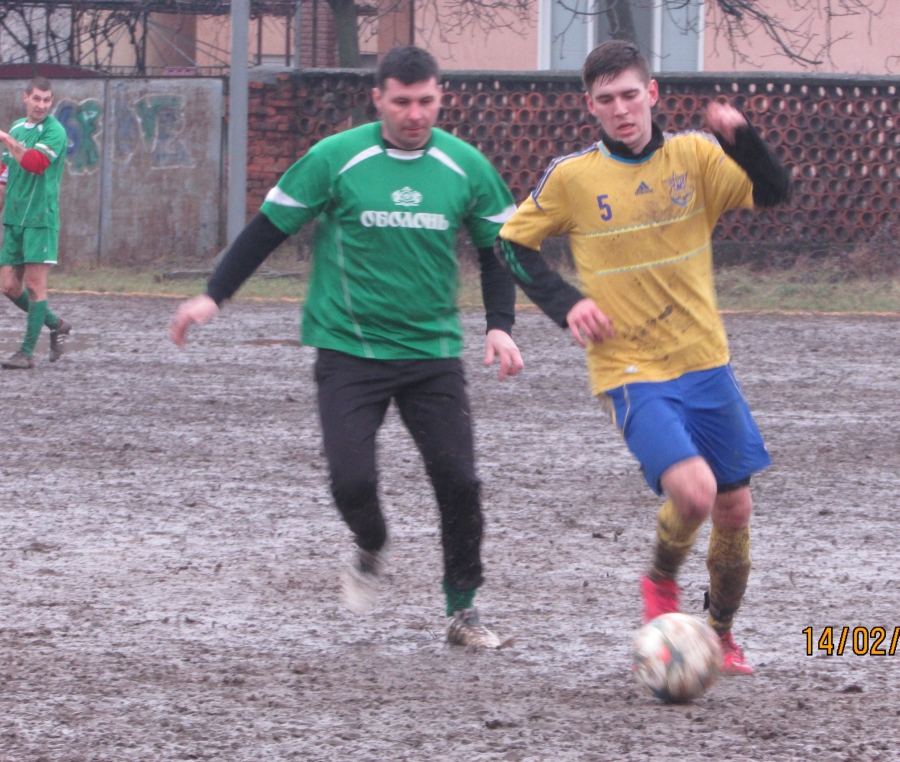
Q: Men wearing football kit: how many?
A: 3